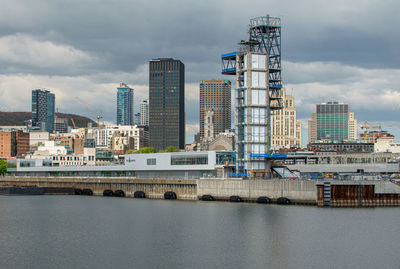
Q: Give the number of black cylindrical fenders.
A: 10